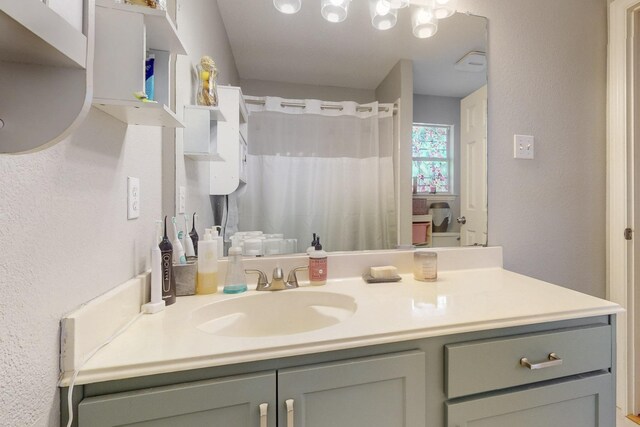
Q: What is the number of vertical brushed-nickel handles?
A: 2